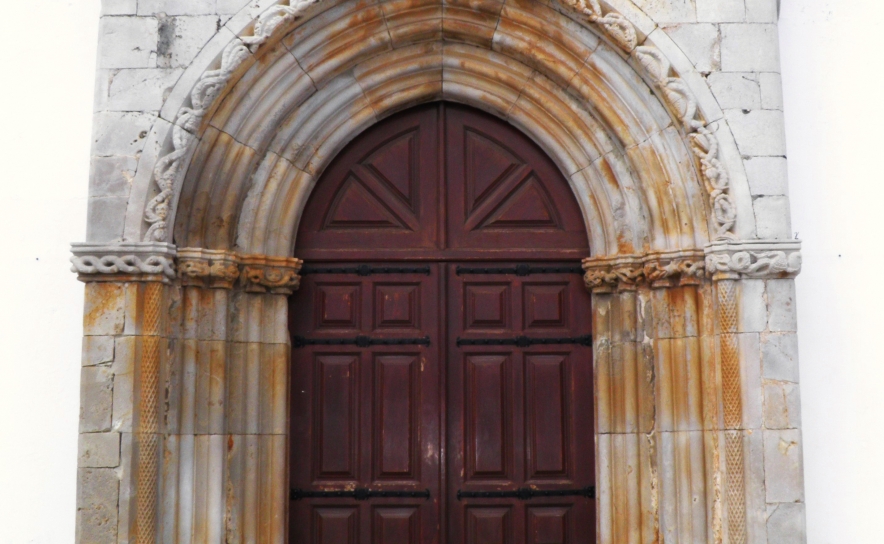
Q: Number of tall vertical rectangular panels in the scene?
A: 4